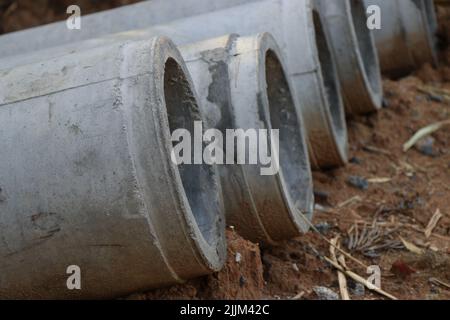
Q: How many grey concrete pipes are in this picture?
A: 5